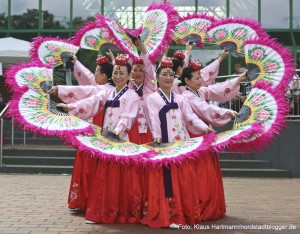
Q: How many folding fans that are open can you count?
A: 13